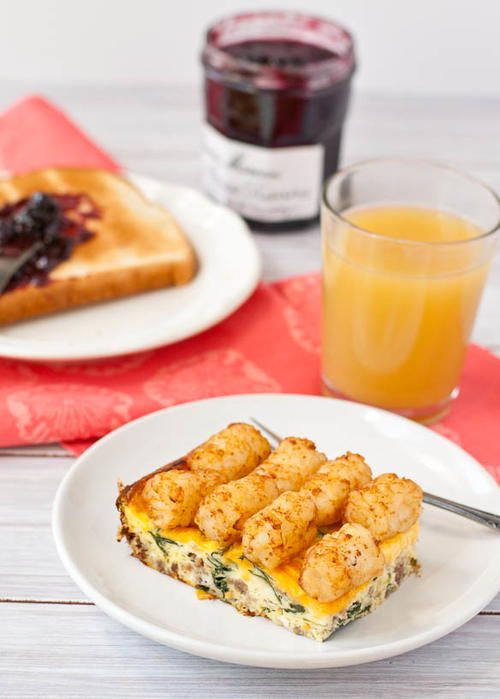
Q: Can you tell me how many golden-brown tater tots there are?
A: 8